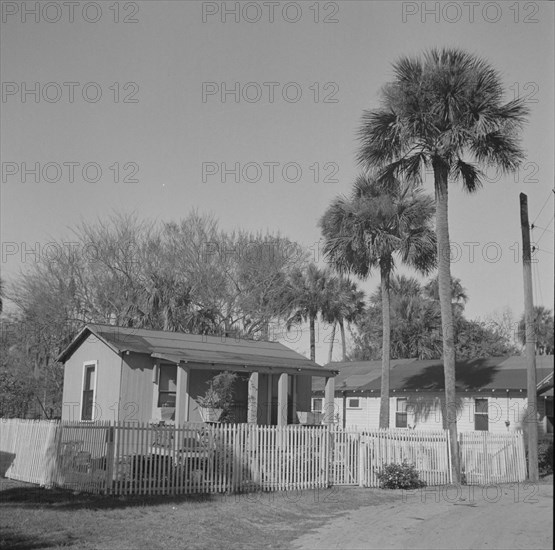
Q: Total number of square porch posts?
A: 4